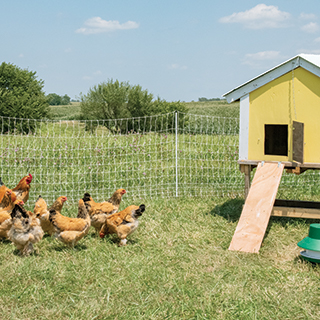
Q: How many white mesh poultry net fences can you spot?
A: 1